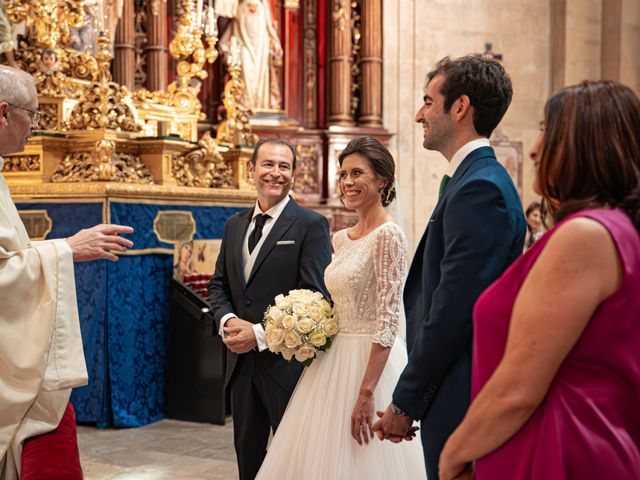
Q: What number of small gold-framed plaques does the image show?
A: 2